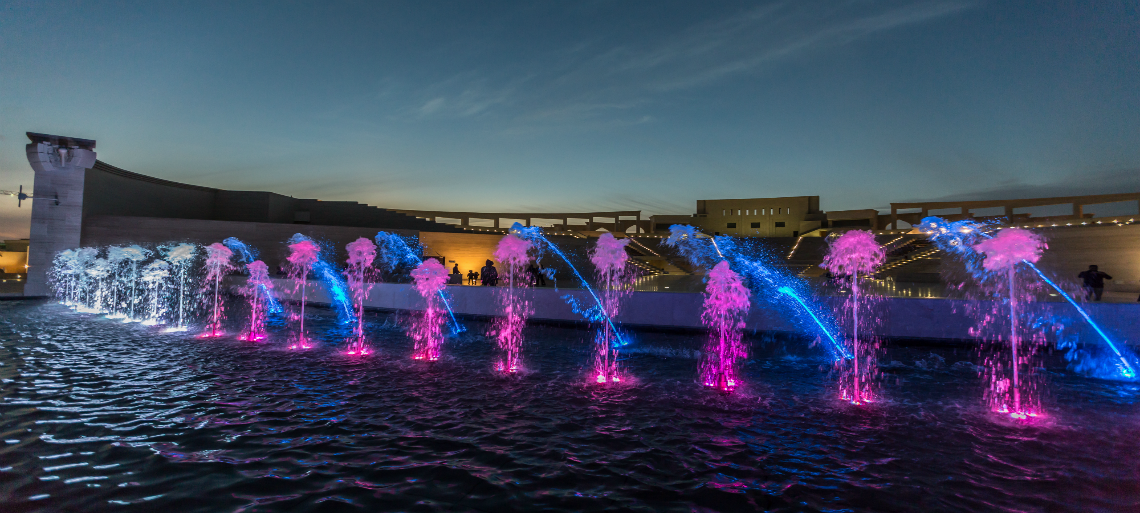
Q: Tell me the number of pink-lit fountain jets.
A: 10